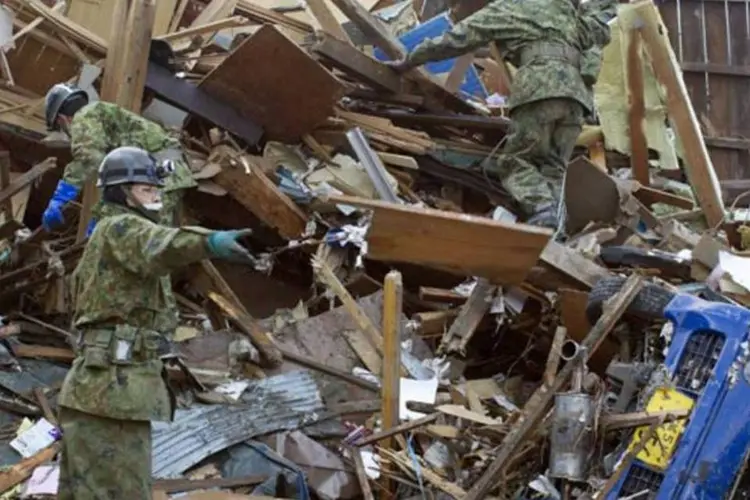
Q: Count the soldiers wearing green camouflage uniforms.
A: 3